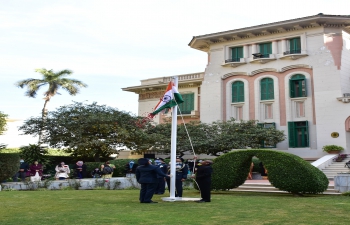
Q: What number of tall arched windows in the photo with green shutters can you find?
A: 3